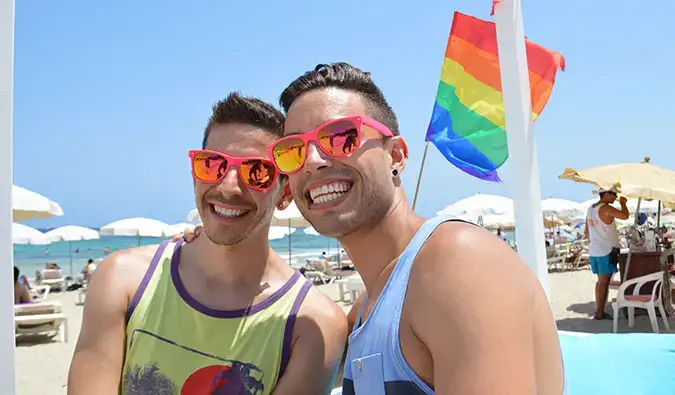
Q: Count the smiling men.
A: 2